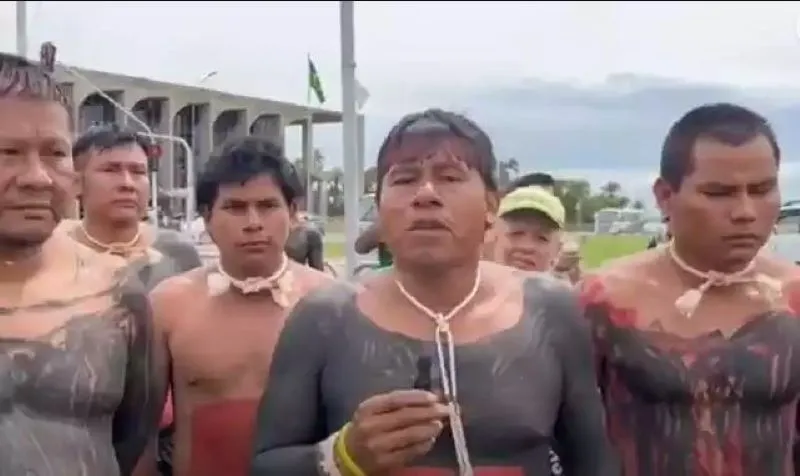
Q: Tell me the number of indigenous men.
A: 5